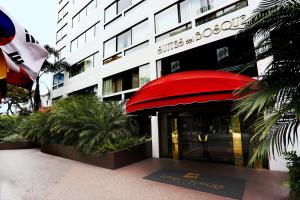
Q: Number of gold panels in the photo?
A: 2